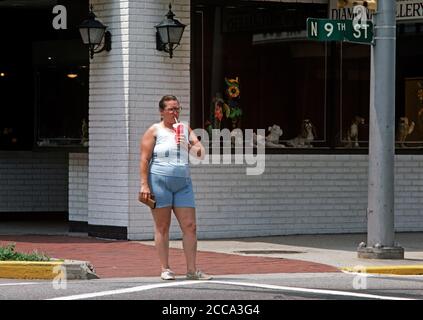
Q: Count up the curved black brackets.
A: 2